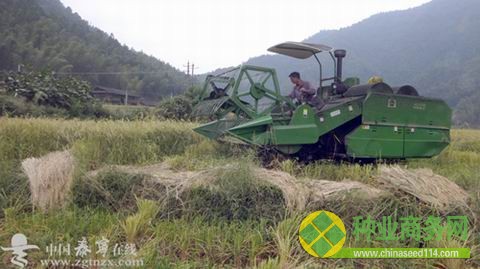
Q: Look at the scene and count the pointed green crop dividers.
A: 2